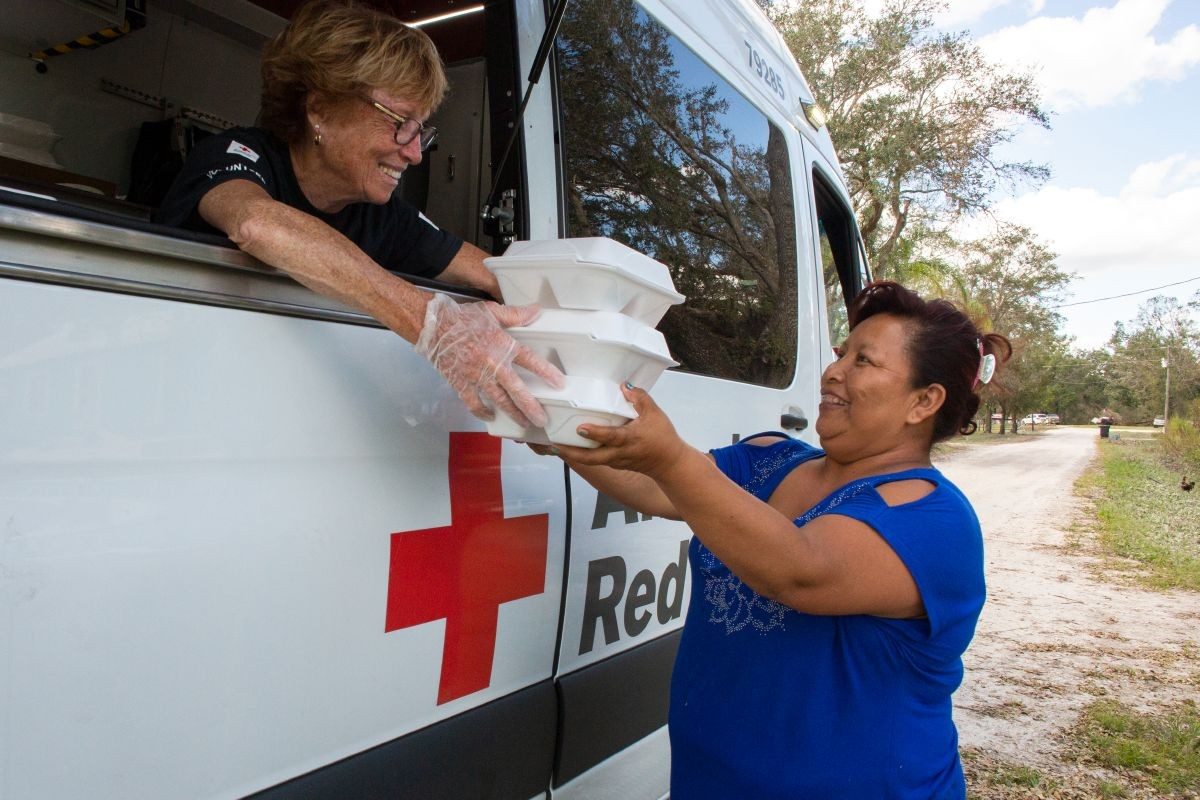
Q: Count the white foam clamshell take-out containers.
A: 3